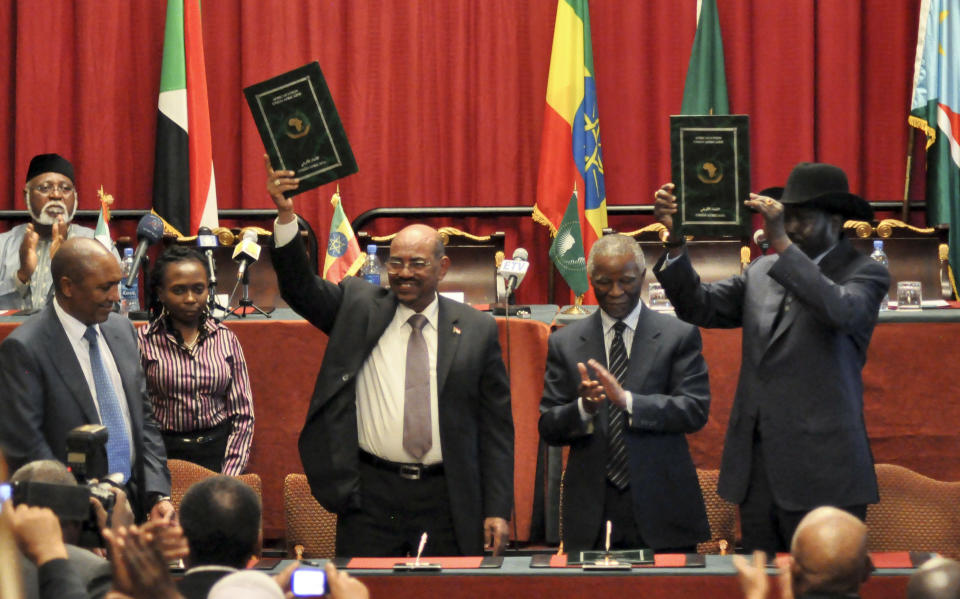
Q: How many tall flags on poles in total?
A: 4